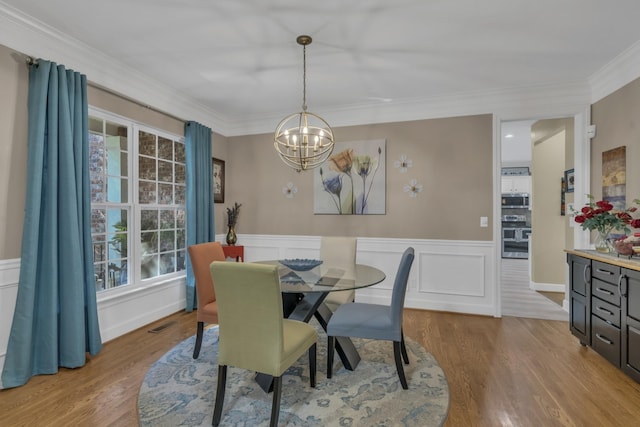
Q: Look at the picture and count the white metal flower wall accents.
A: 3